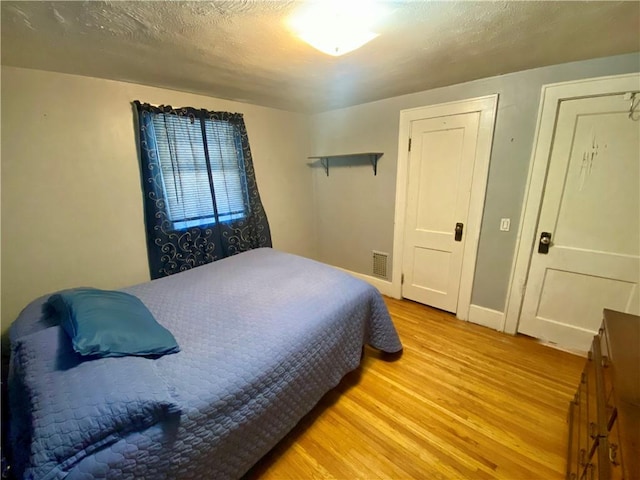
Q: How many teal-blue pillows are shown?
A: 1